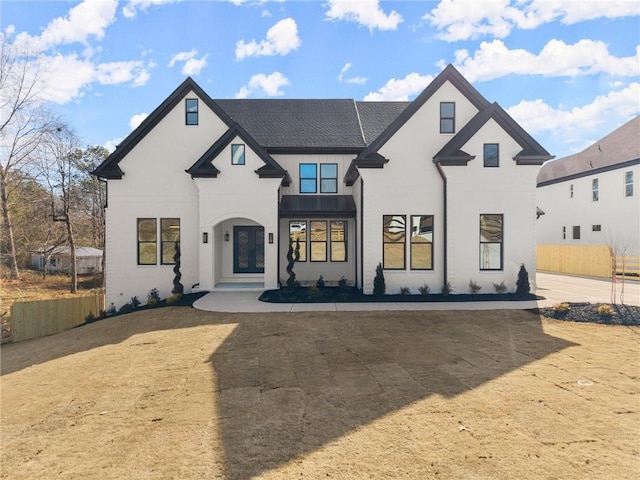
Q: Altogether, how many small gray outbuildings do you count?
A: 1